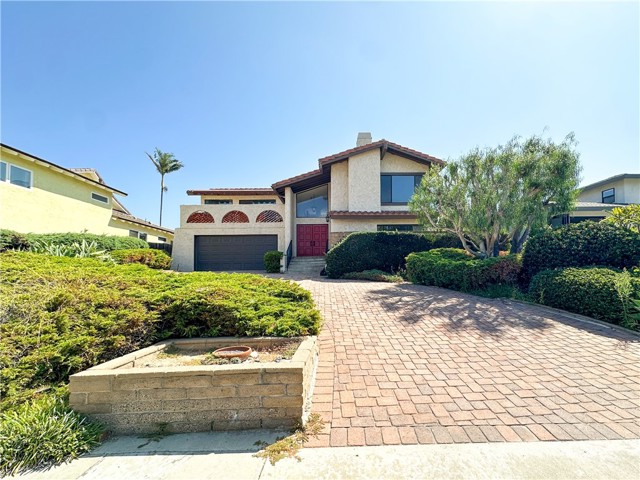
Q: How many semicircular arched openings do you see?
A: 3